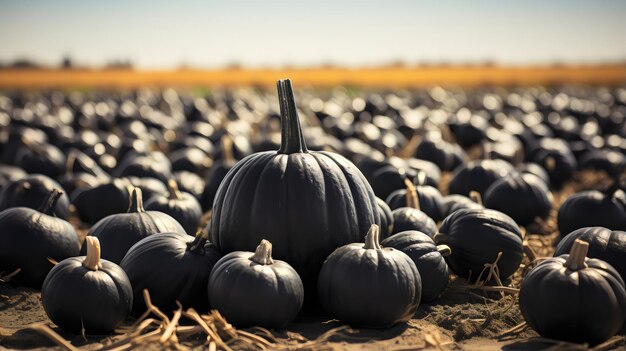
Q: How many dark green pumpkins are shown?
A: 0